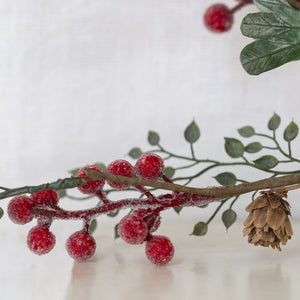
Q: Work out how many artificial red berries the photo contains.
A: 11